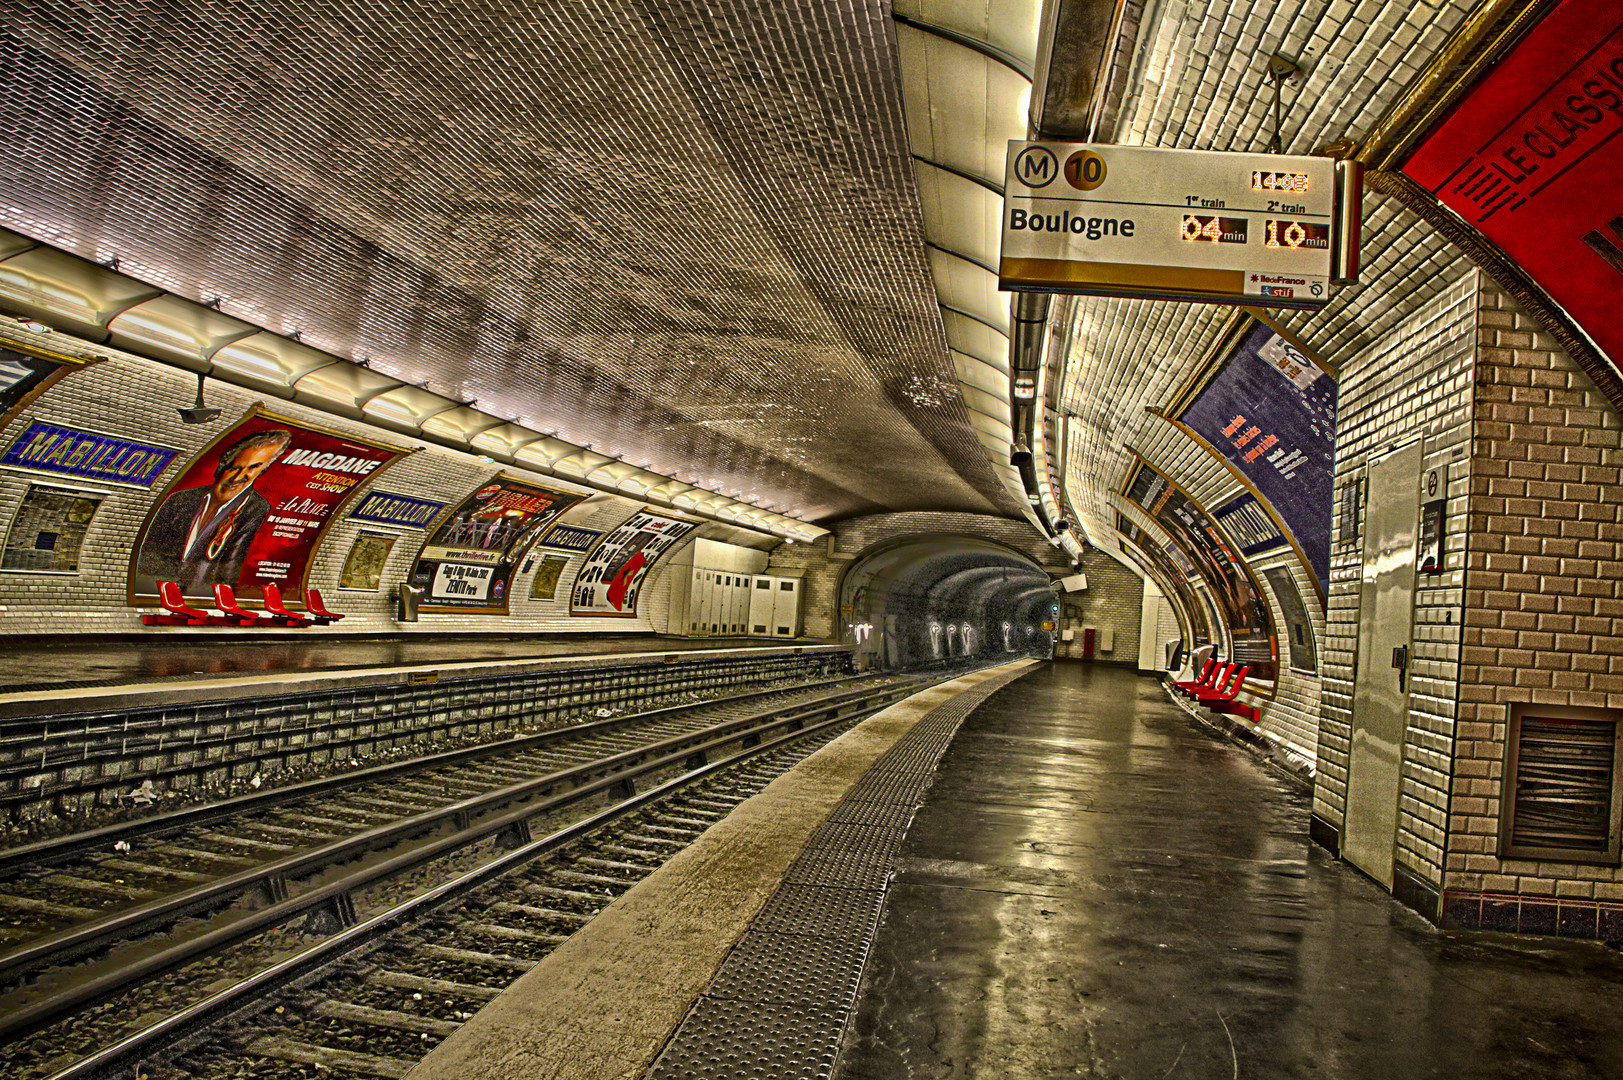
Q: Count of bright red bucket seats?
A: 8